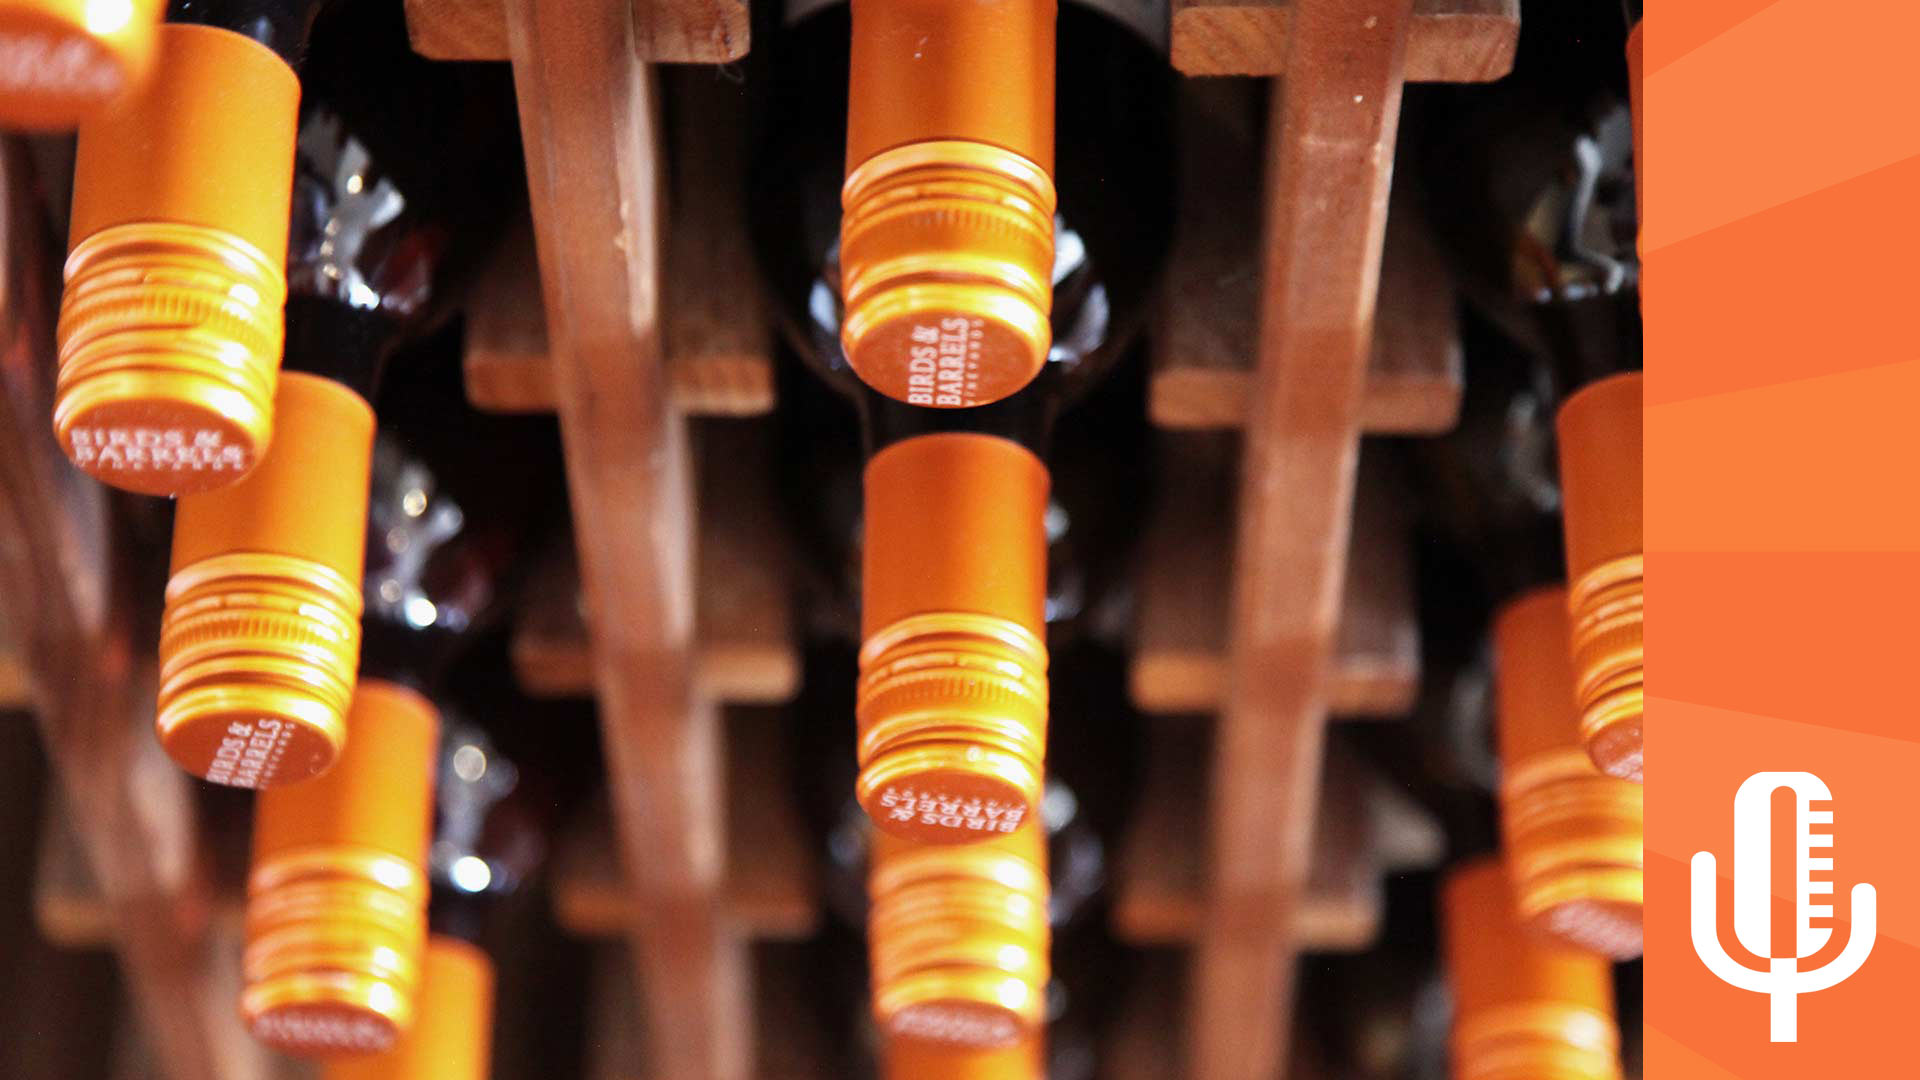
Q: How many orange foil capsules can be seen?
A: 13